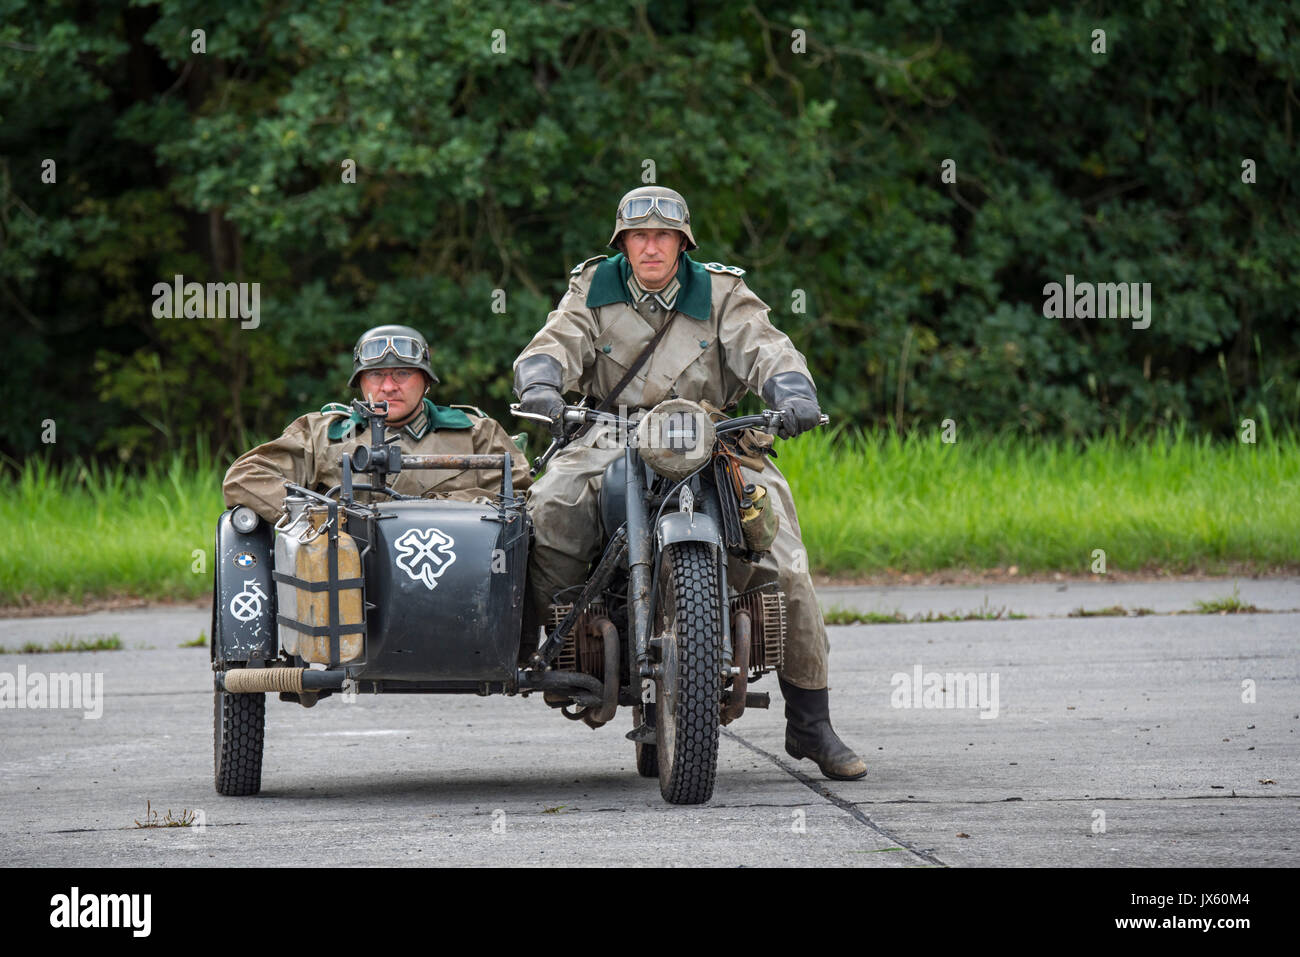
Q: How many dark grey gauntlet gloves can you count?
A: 2